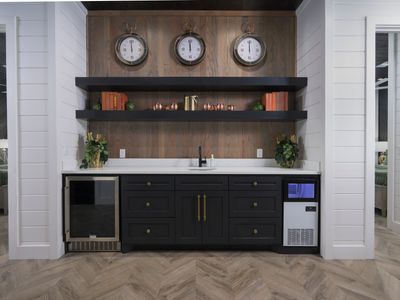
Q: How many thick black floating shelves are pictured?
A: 2